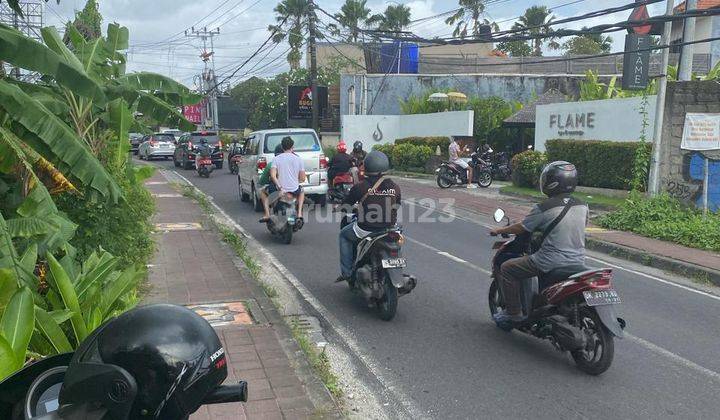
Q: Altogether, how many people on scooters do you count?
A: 9